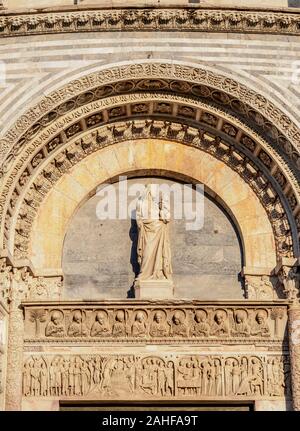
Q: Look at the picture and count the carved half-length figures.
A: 11